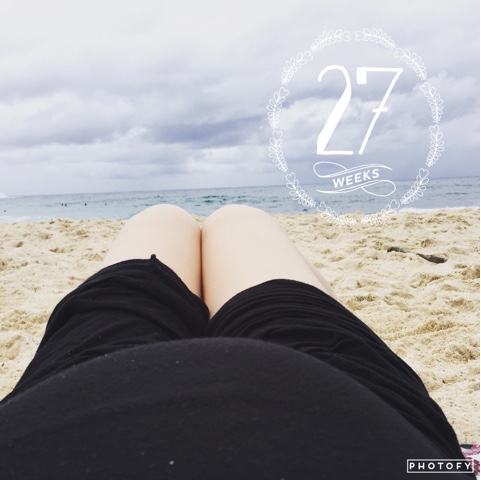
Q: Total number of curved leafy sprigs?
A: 12